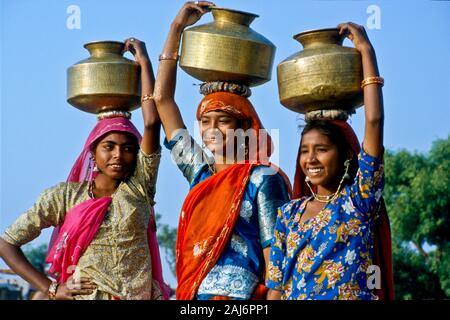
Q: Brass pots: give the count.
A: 3